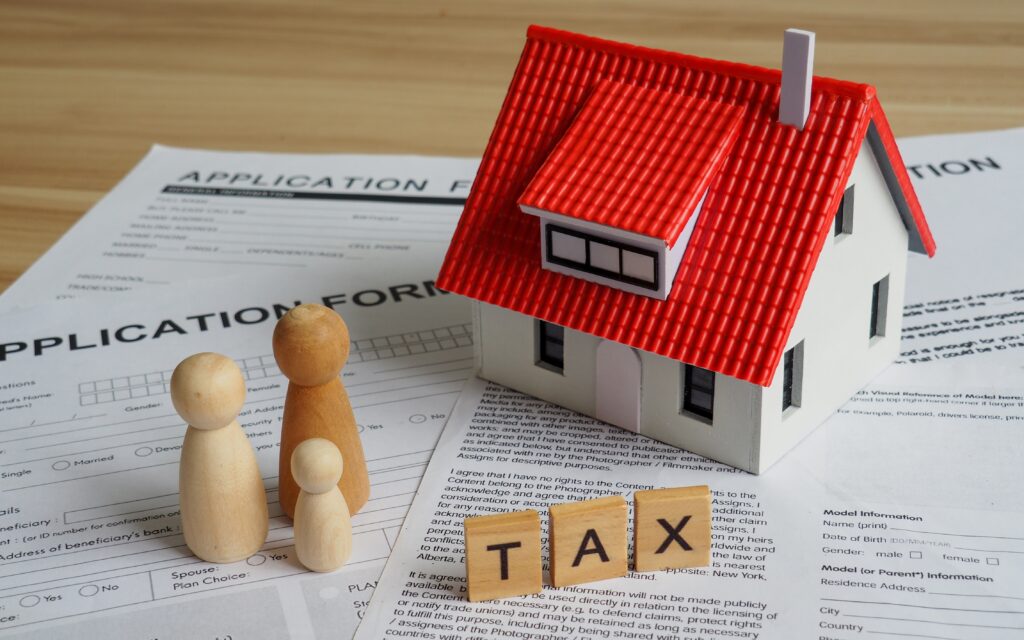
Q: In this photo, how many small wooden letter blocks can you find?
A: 3